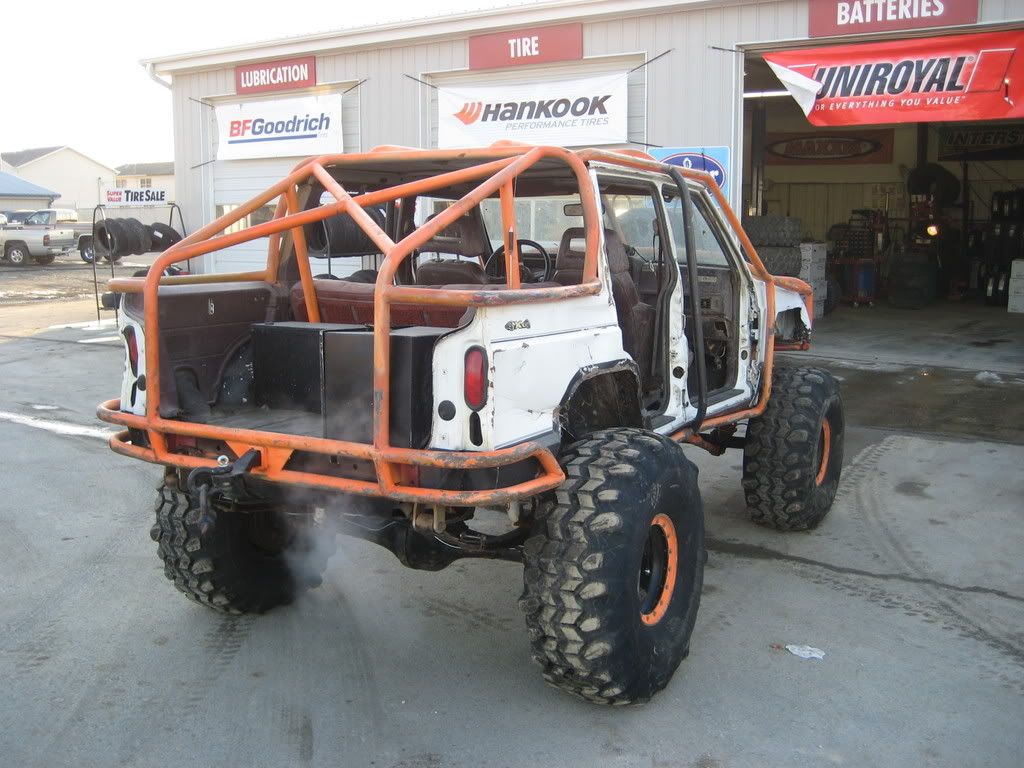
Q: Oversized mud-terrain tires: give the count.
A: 3